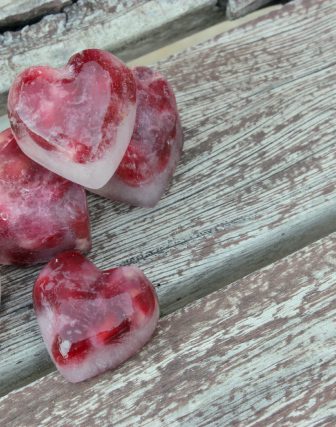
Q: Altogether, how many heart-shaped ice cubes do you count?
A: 4